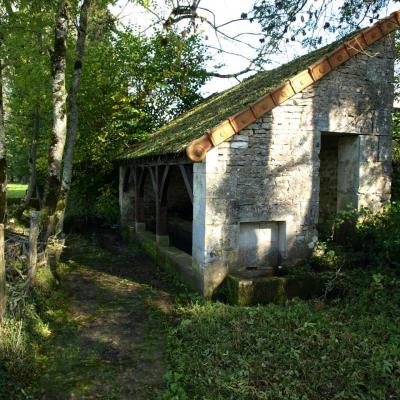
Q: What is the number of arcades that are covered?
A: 3